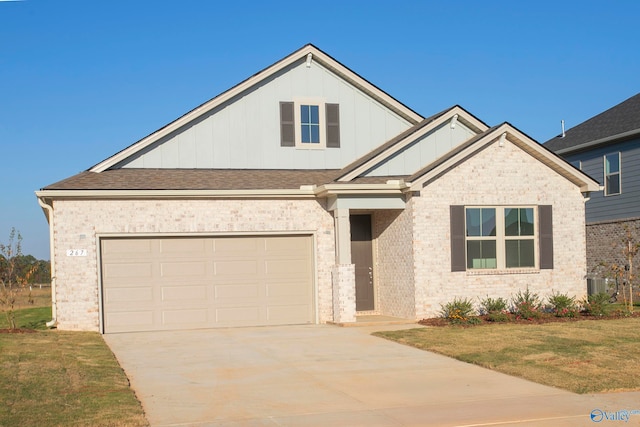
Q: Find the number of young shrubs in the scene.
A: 5